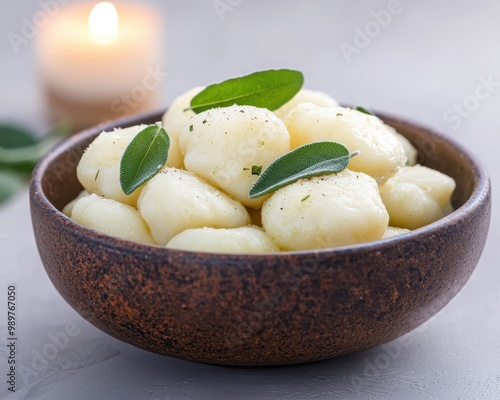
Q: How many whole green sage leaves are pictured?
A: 3